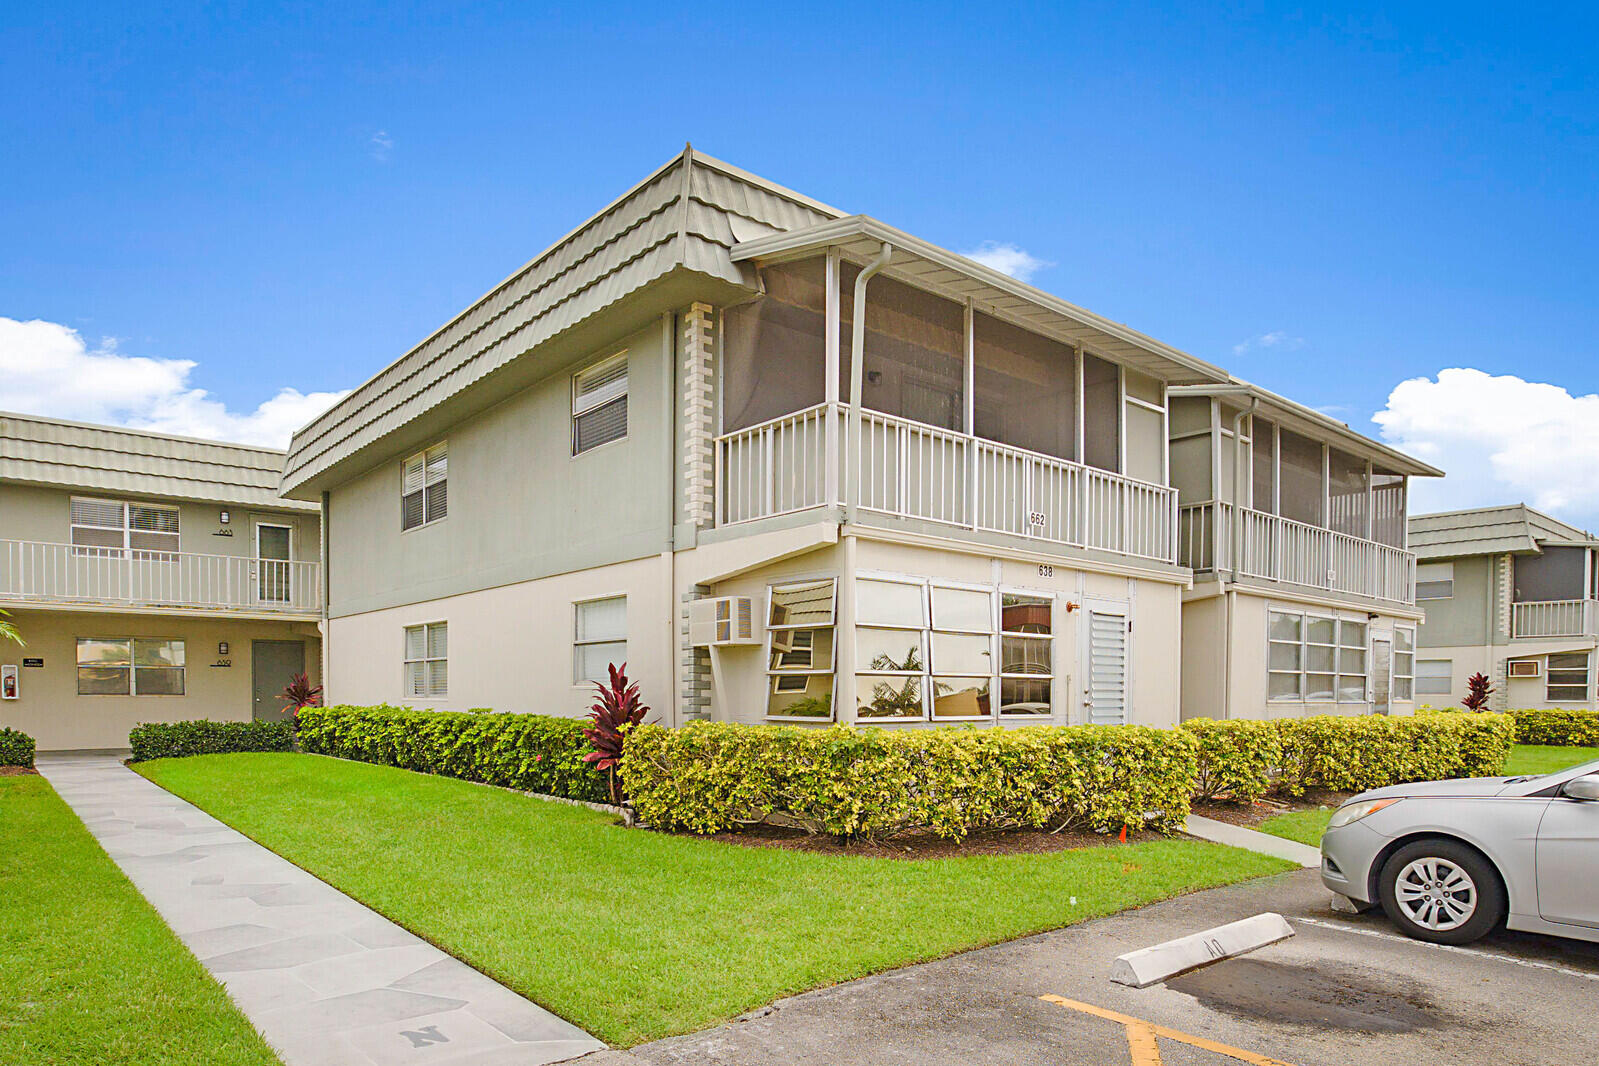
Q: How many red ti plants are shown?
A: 3